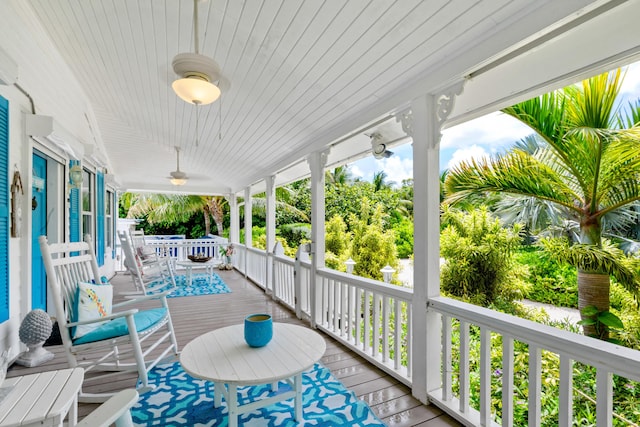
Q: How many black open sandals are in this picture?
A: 0